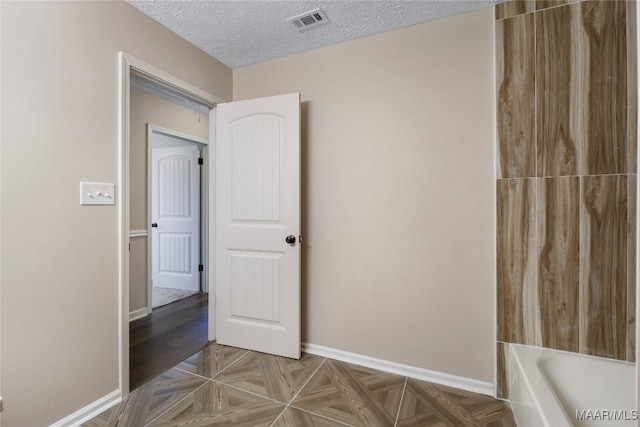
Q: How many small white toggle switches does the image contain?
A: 3